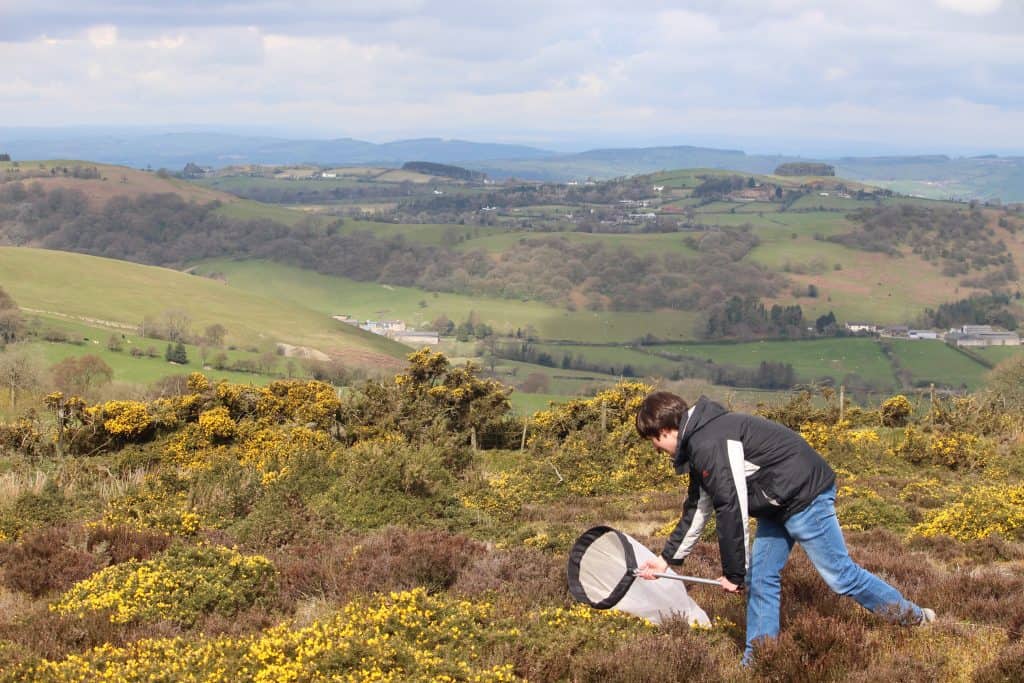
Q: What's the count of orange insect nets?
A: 0